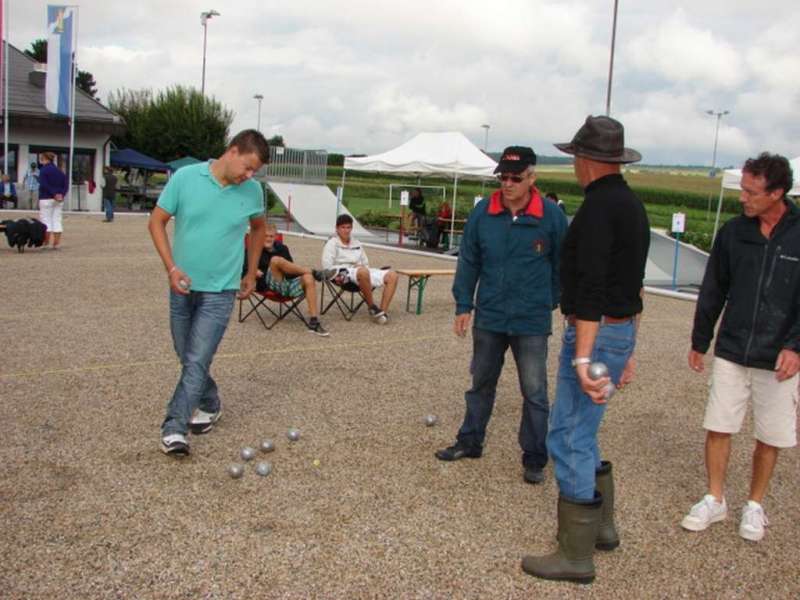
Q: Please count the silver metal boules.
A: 9